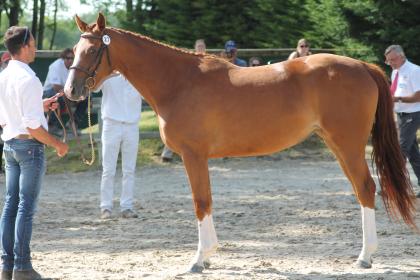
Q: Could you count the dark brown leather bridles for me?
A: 1